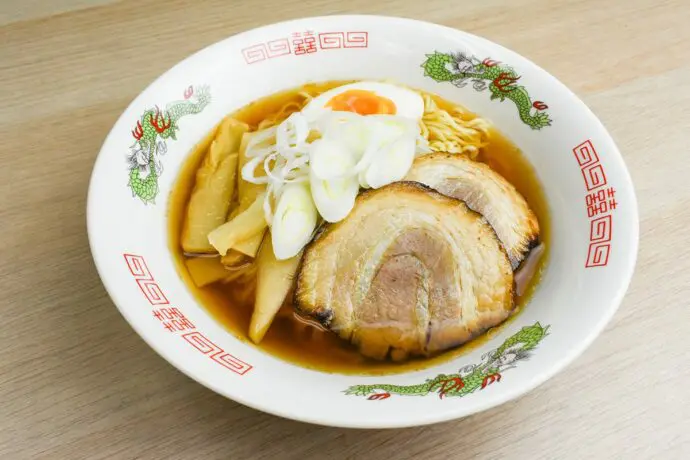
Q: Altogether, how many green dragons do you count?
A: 3